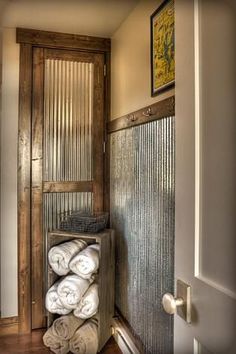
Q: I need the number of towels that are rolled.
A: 8